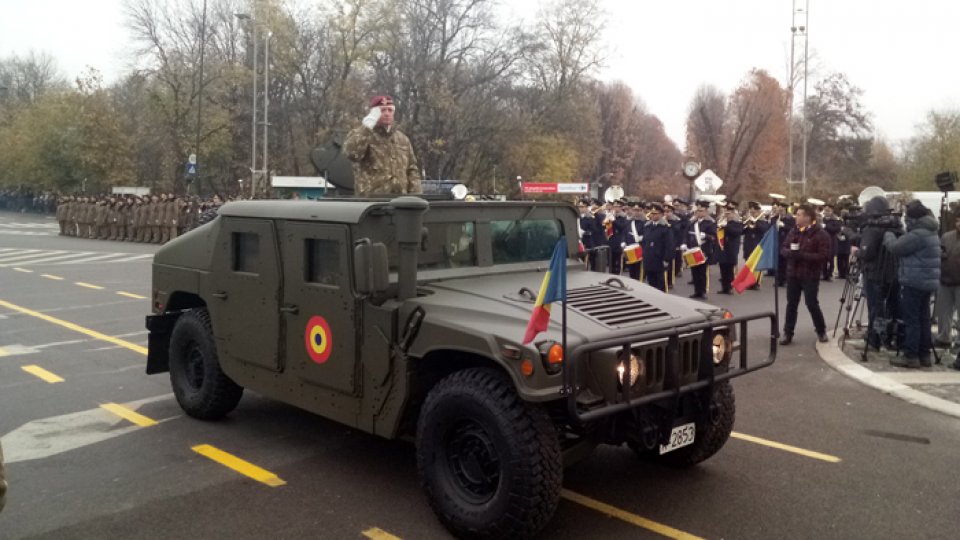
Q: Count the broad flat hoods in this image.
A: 1